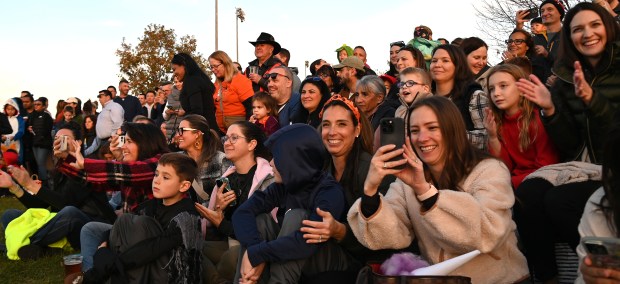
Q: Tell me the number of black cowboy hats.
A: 1